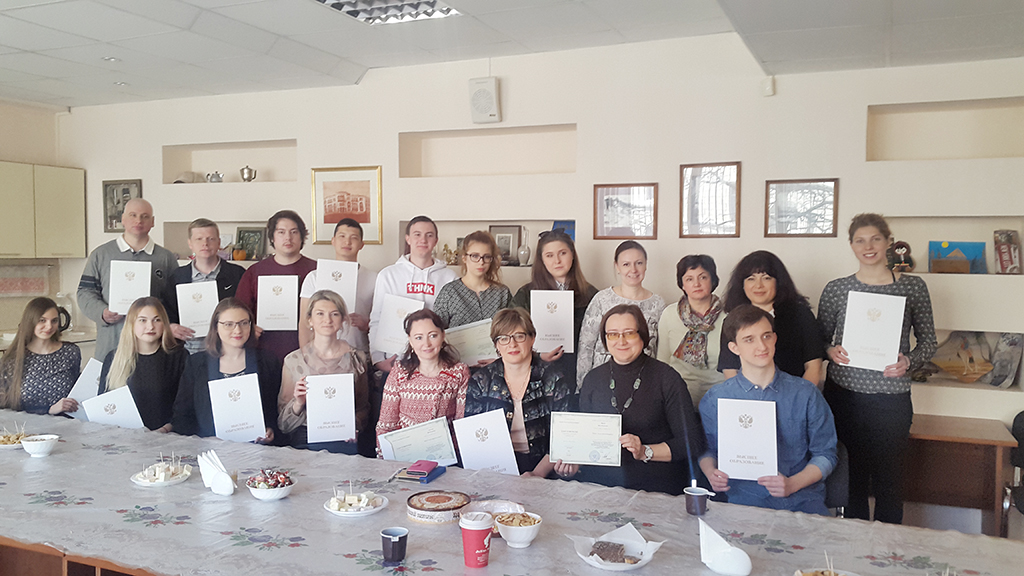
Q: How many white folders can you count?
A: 13